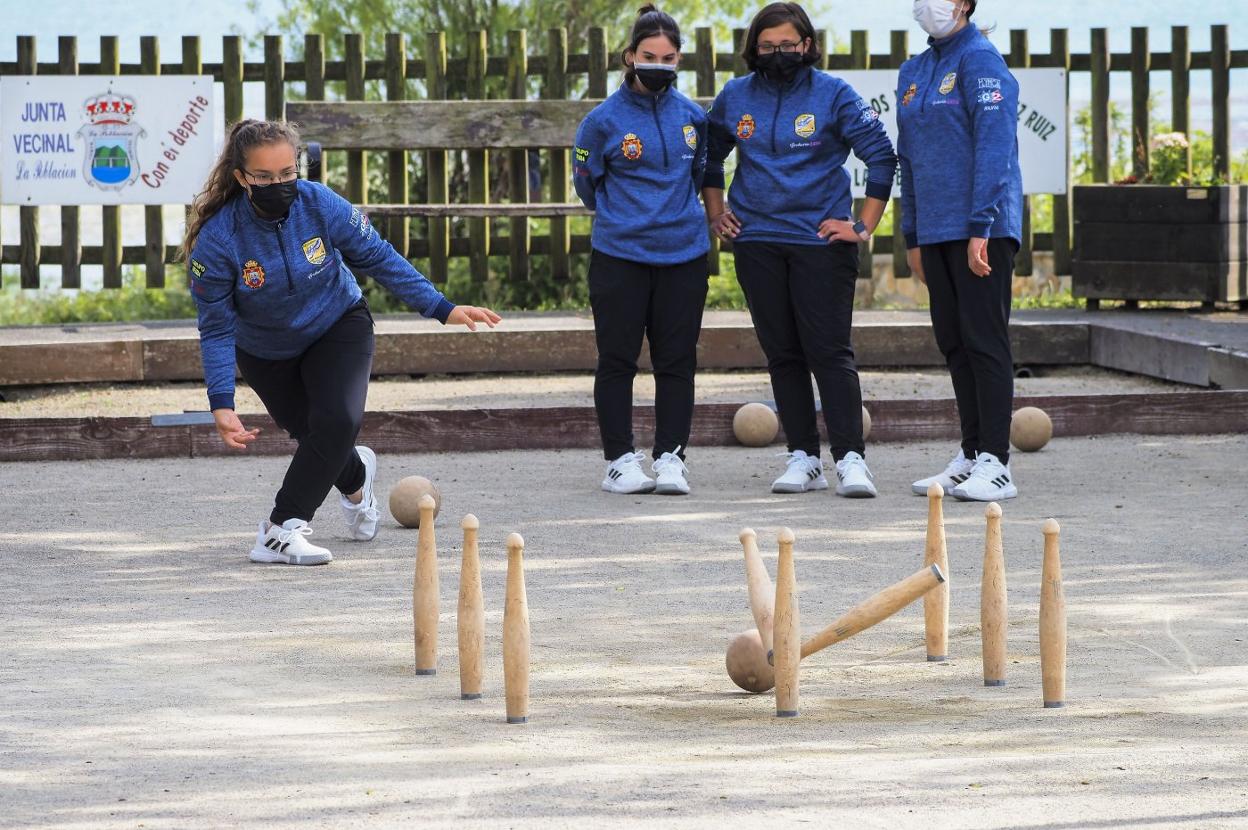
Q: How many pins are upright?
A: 7